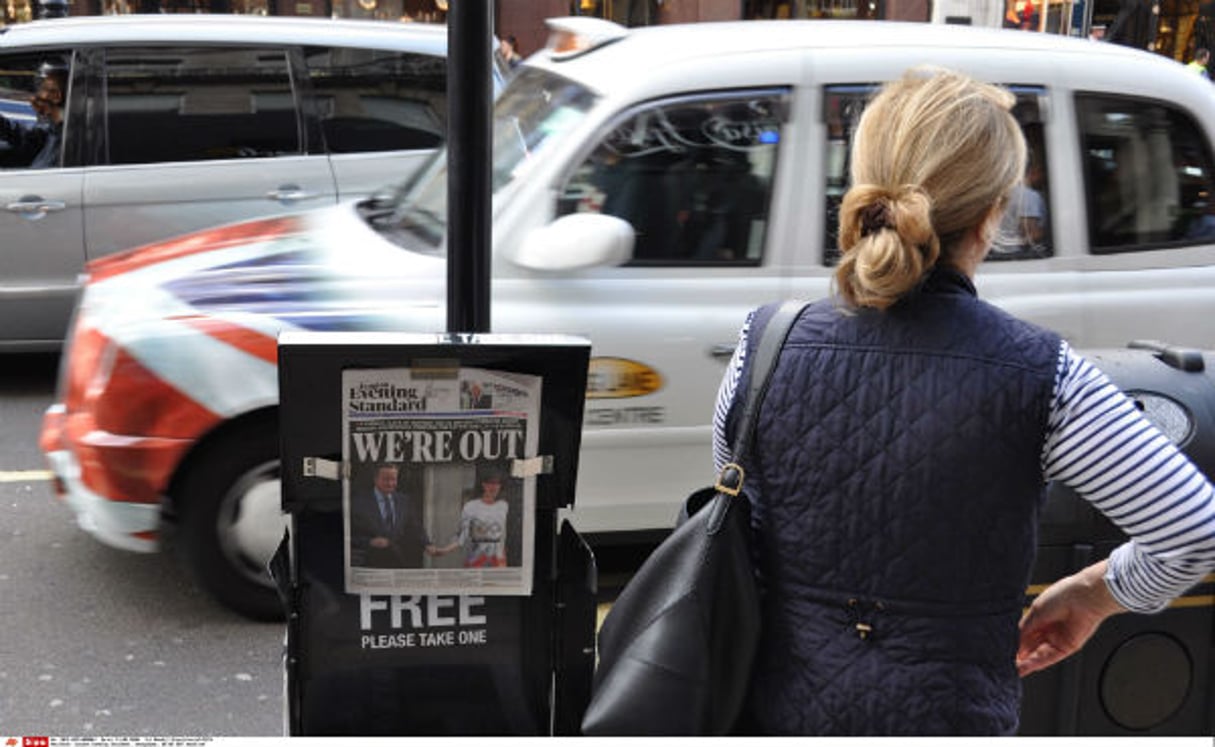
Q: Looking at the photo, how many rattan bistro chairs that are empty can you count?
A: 0